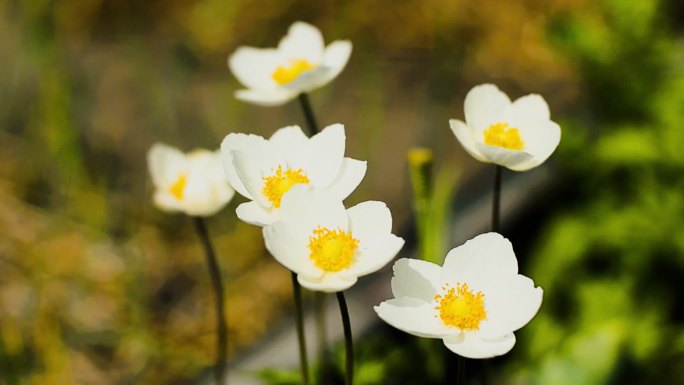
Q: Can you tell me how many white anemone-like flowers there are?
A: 6